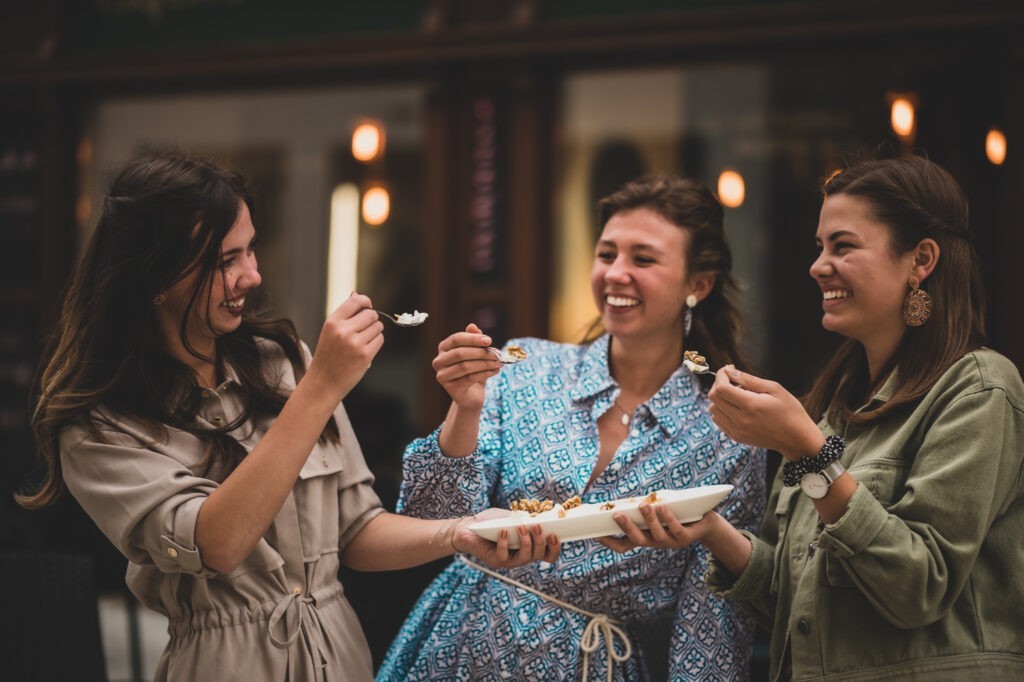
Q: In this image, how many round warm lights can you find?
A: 5